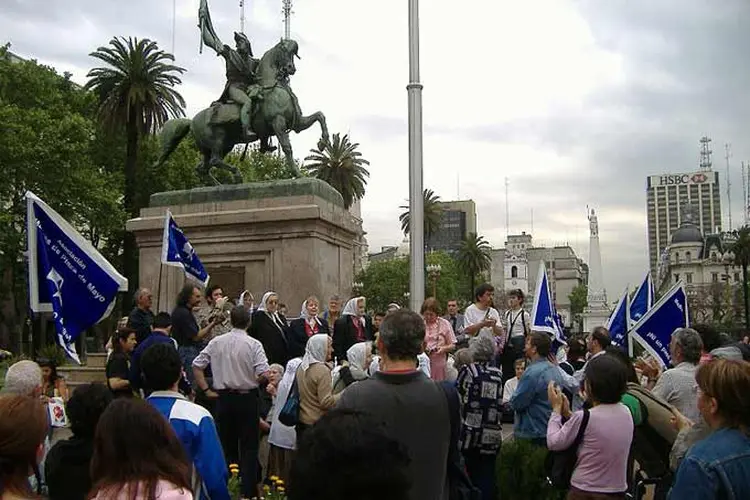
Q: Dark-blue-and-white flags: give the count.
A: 6